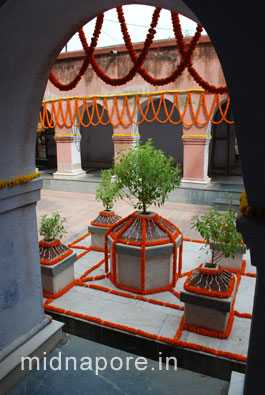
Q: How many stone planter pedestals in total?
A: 5